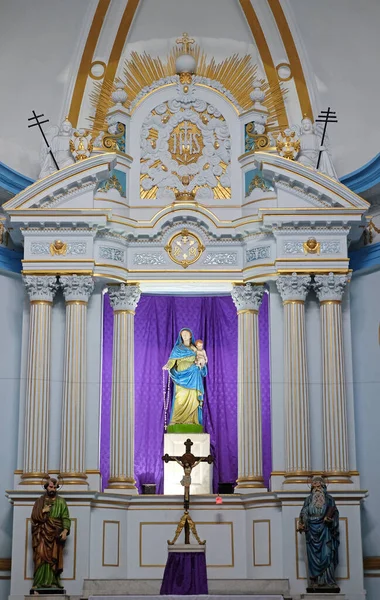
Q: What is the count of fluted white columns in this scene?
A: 6